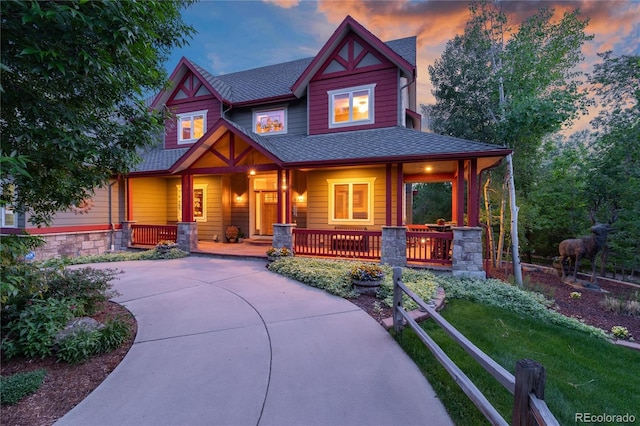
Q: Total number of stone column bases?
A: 5